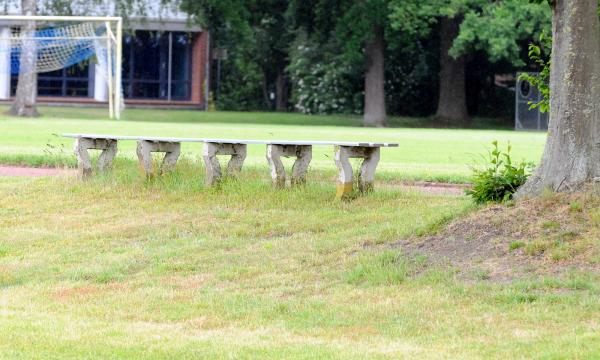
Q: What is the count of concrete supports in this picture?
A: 5